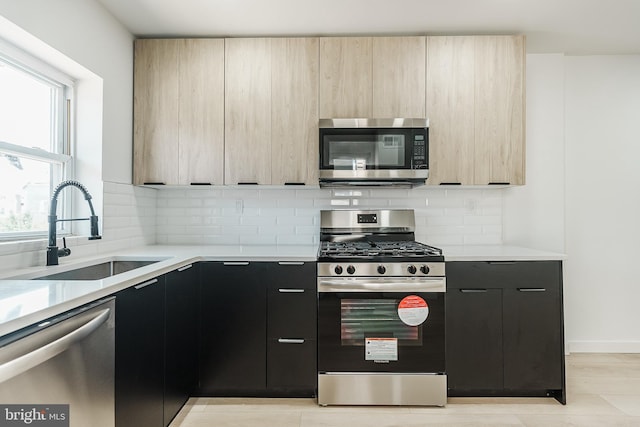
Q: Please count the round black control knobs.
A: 5